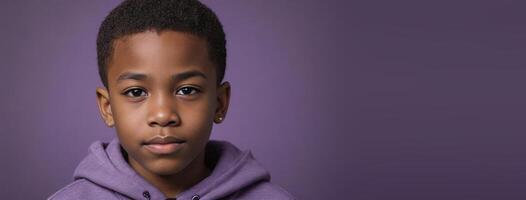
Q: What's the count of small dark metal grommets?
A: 2